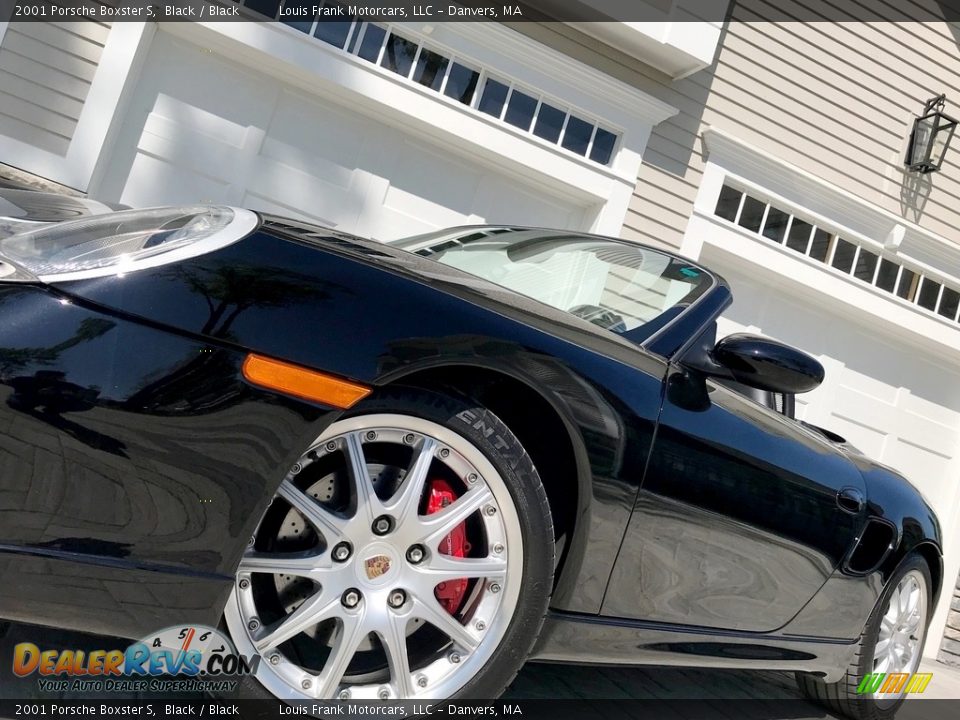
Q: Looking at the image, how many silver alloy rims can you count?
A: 2